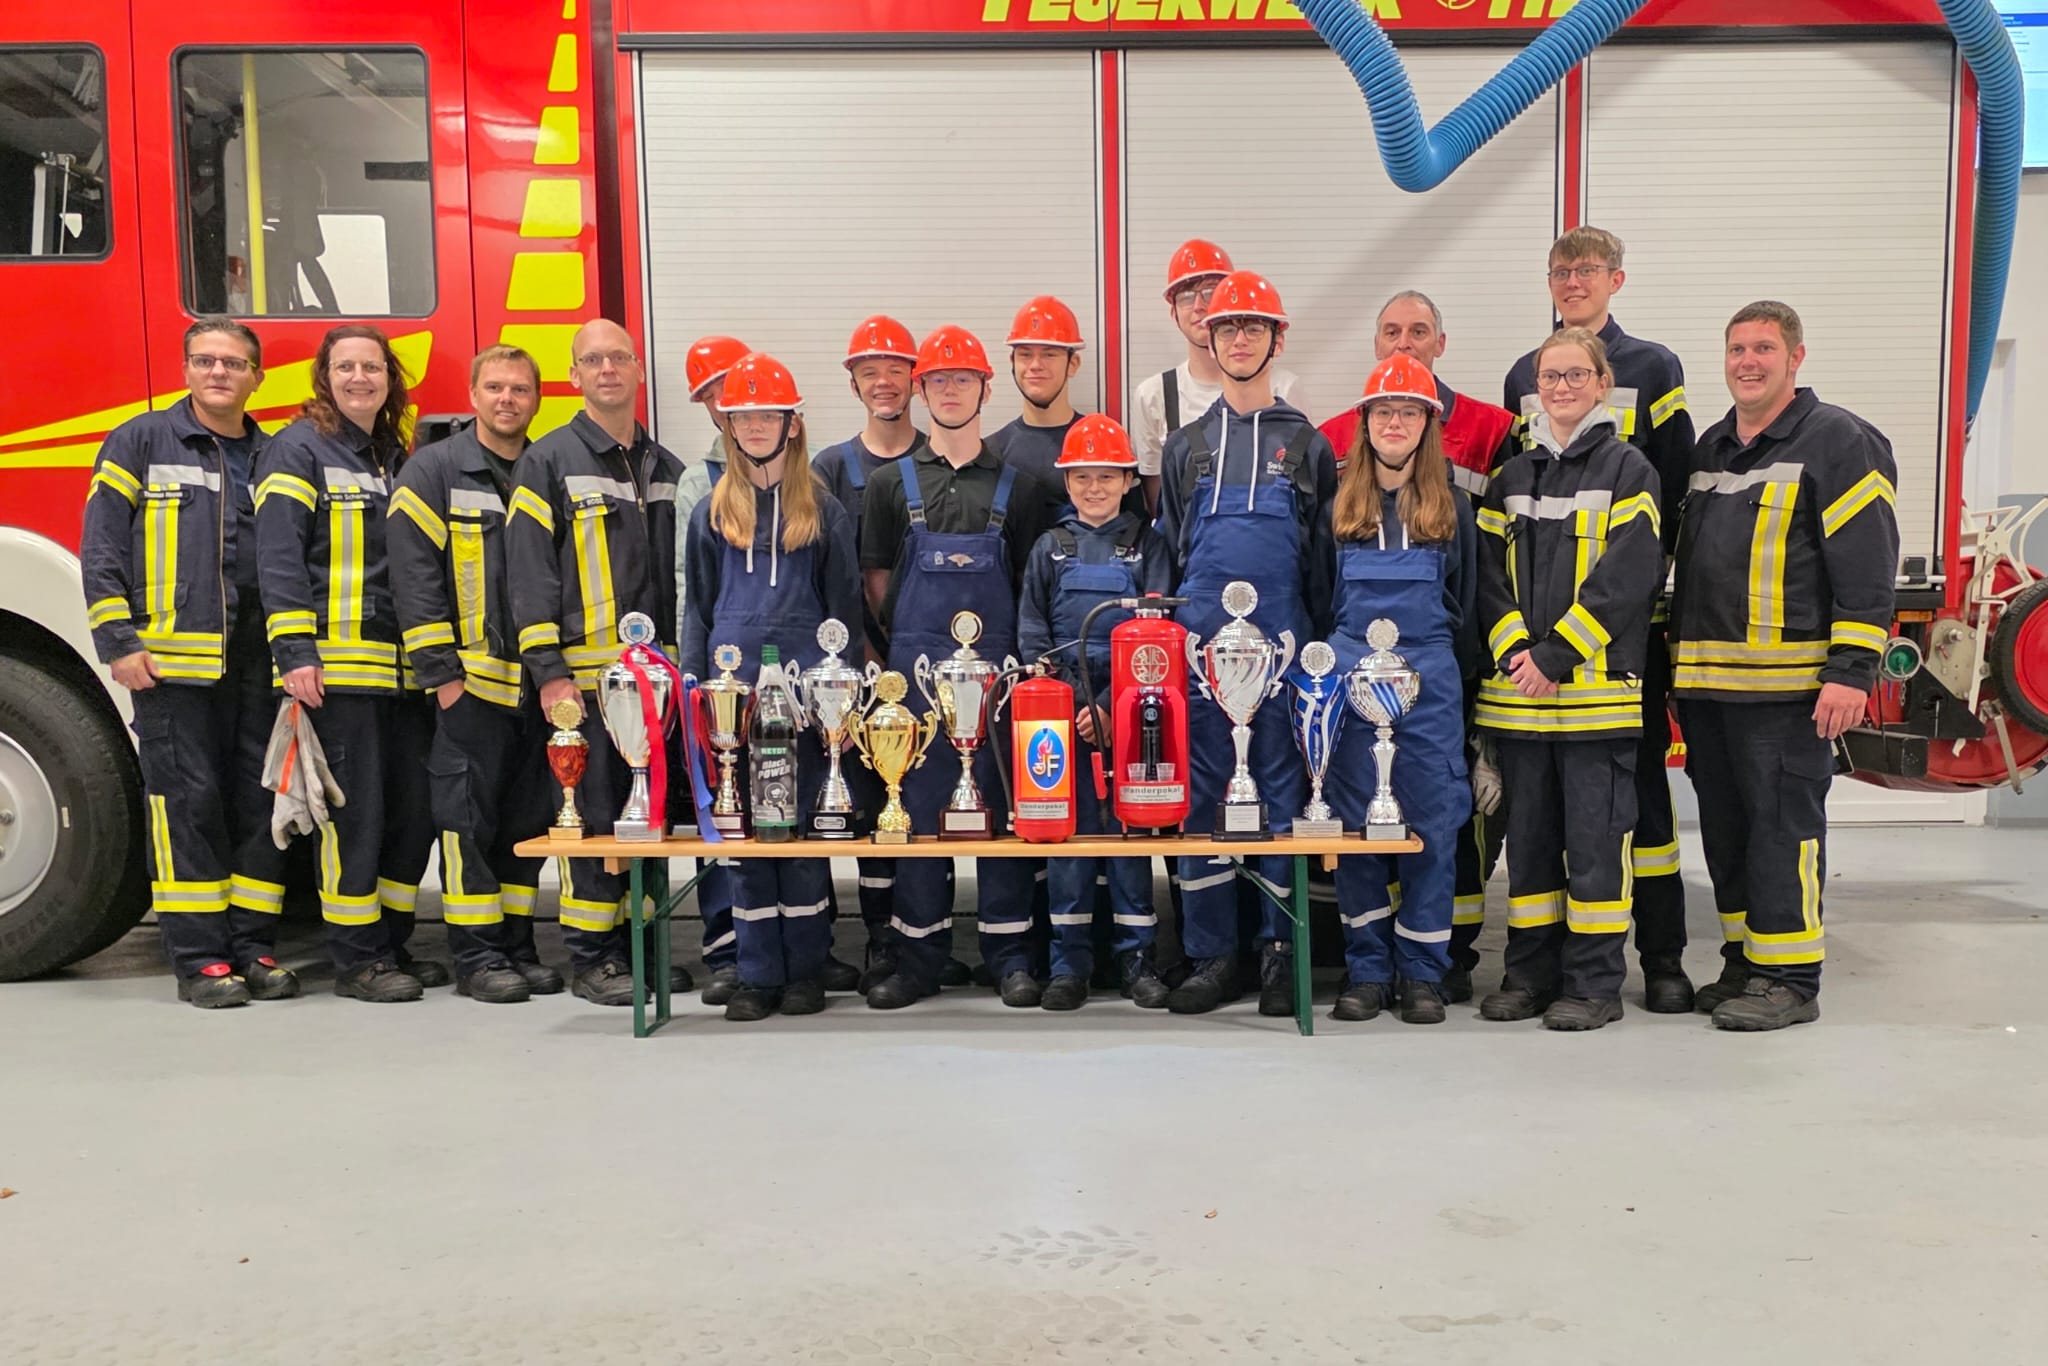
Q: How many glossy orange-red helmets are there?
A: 9